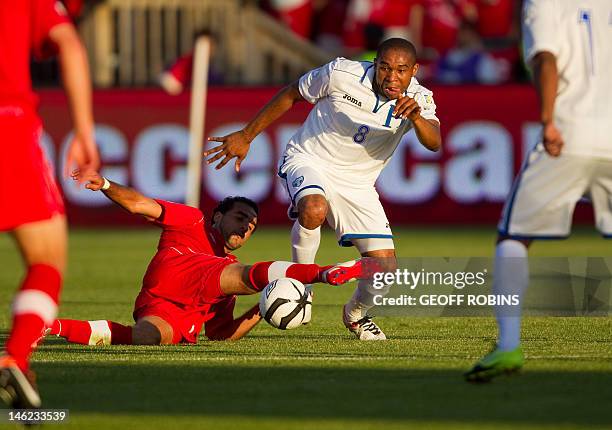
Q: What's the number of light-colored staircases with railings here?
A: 1